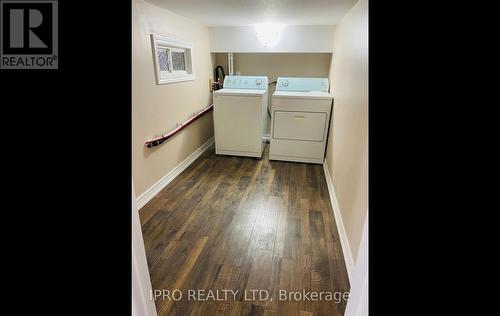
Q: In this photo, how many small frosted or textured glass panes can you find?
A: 2